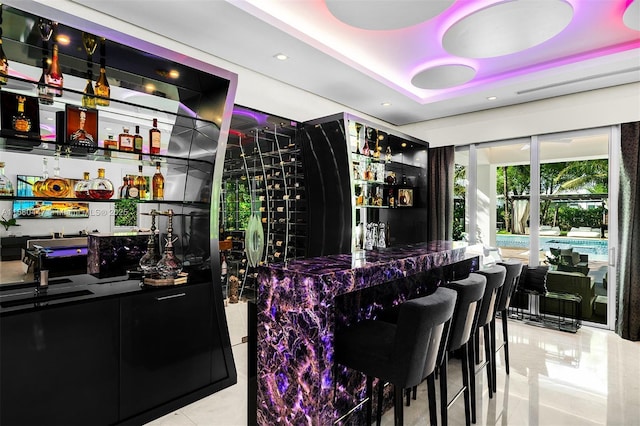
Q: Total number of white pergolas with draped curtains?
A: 1